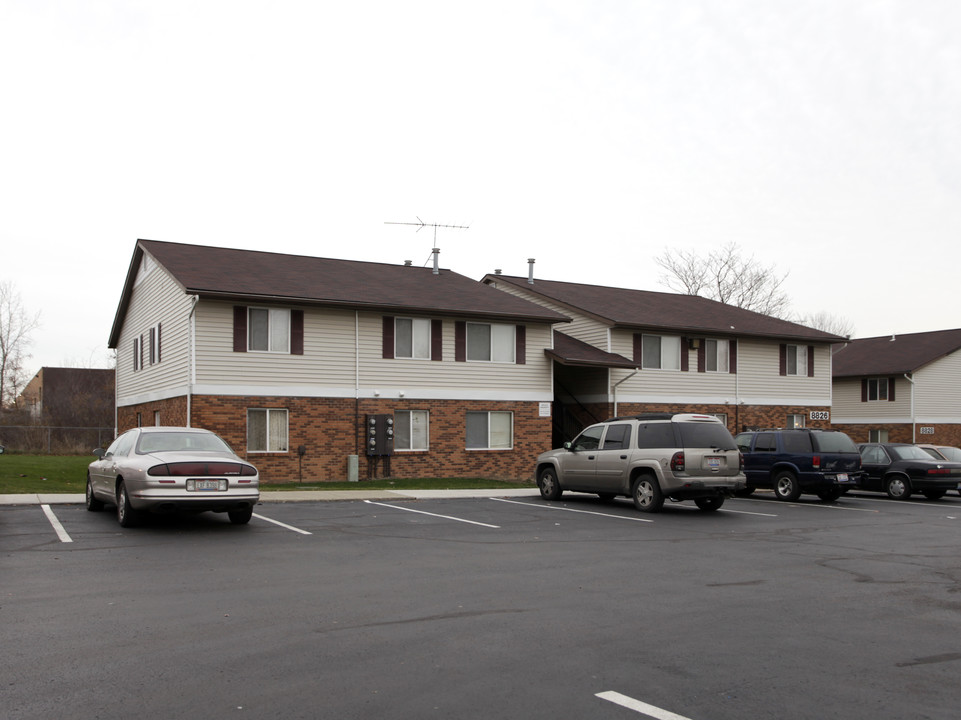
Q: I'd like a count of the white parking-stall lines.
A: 8